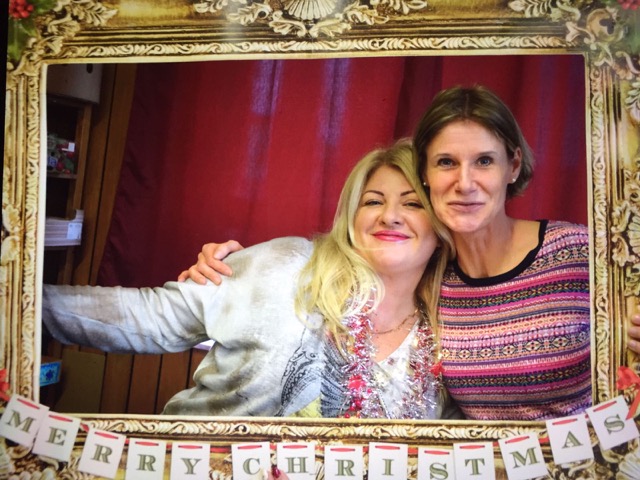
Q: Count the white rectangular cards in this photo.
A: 14